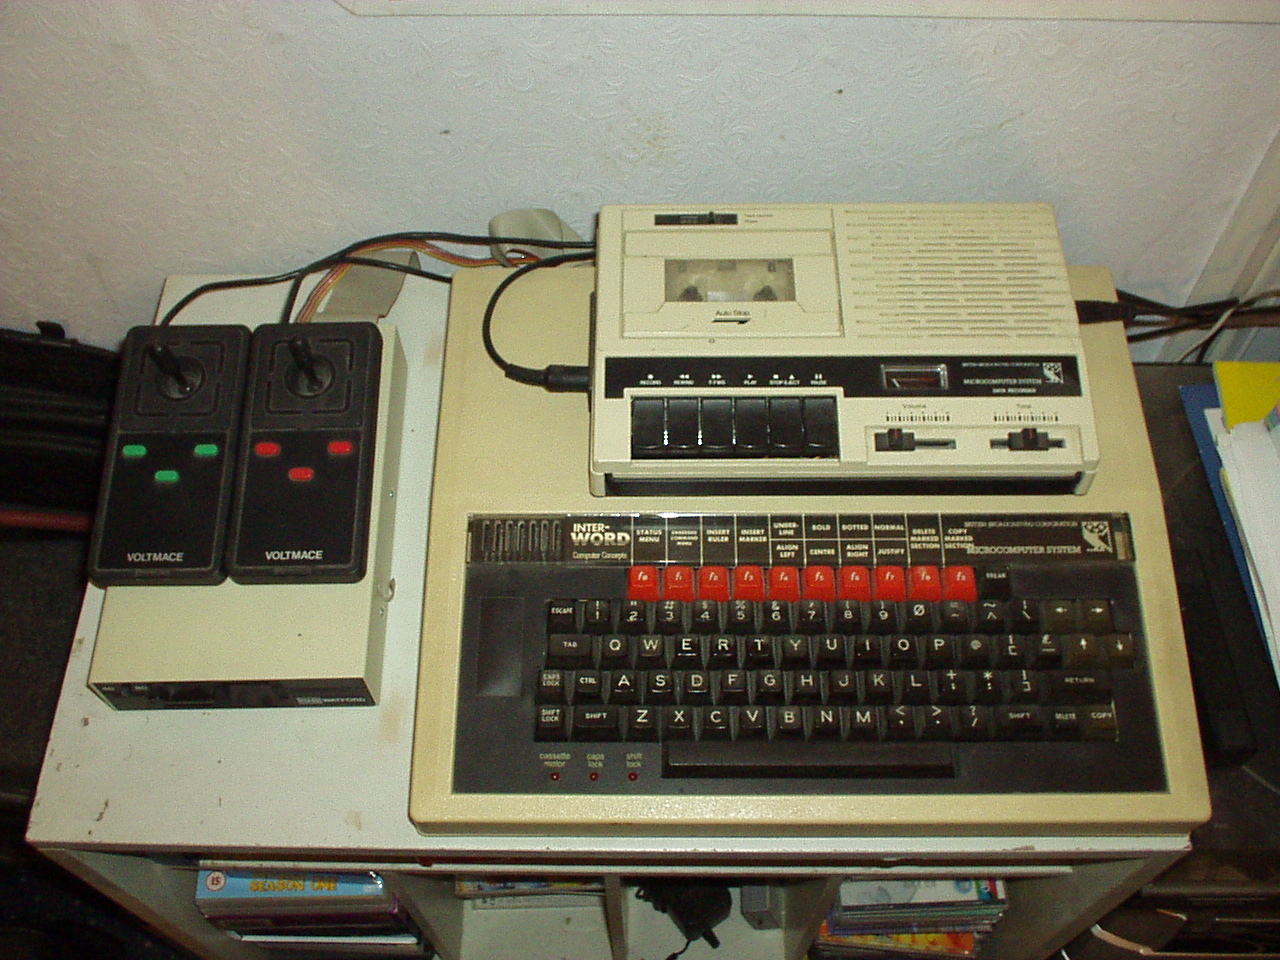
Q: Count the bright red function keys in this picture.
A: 10